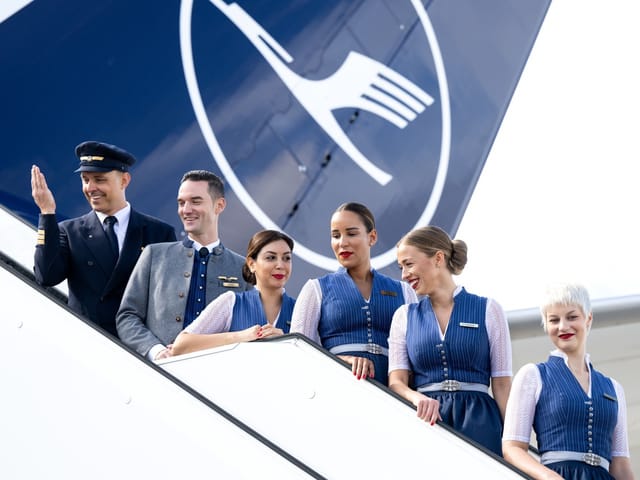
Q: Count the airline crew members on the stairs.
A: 6